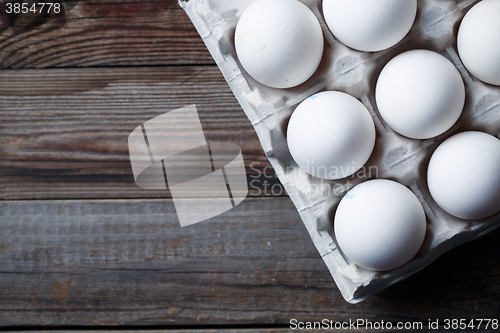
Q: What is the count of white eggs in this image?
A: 7